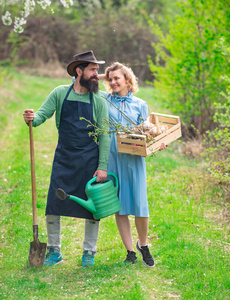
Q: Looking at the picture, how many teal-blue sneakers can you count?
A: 2